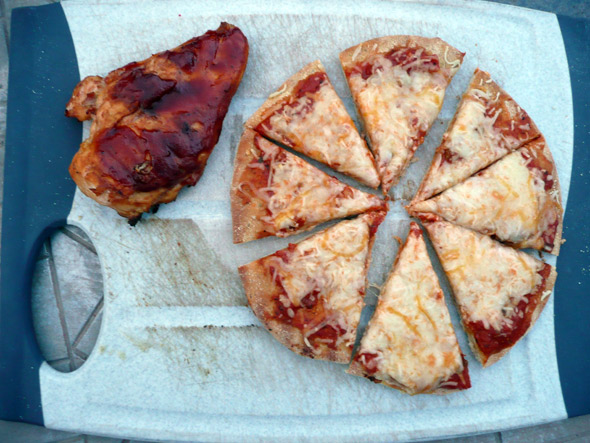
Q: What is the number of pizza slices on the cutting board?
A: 8